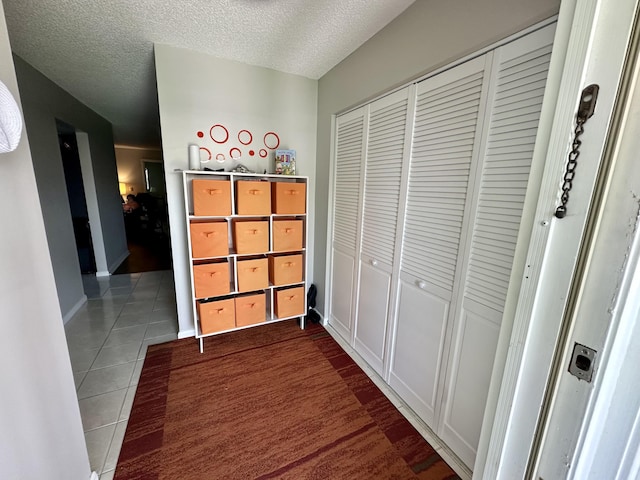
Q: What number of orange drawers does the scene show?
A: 12